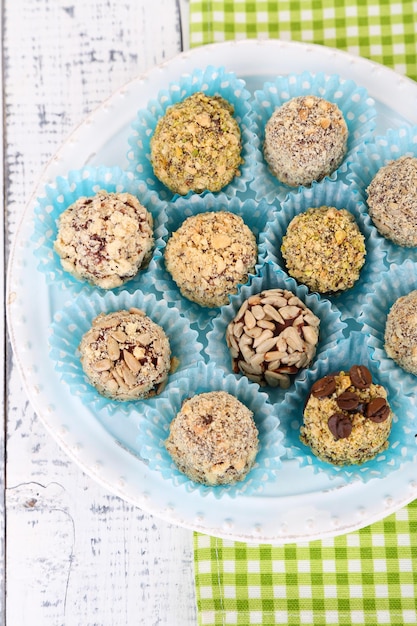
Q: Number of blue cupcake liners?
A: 11